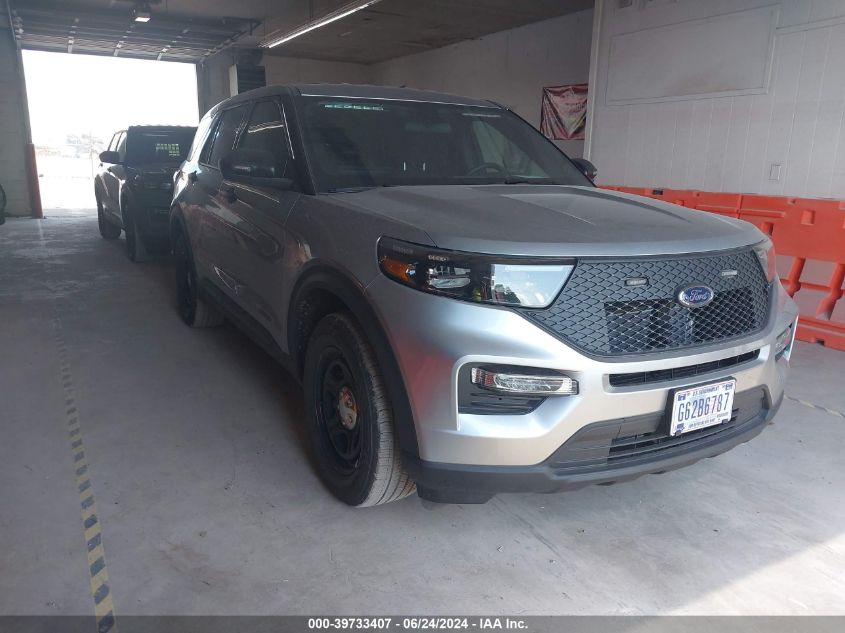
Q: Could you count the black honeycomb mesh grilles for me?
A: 1